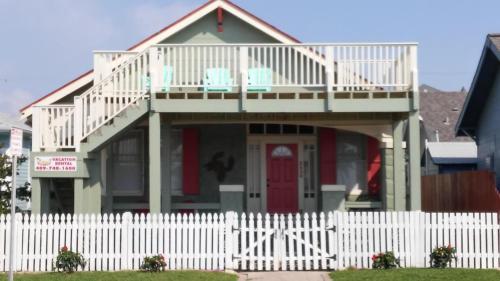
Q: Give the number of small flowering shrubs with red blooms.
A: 4